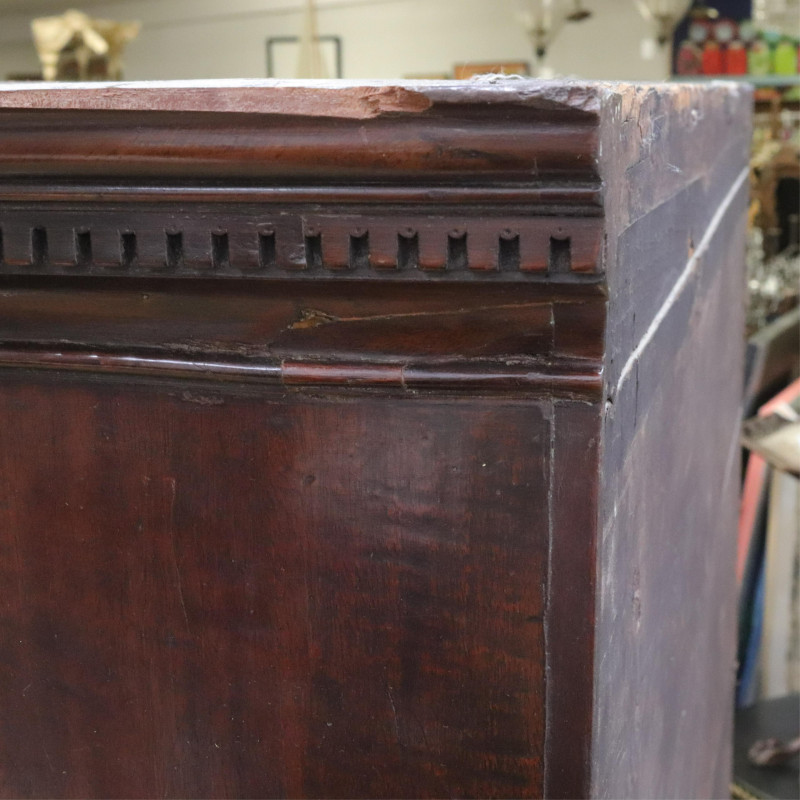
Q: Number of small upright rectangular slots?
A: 13